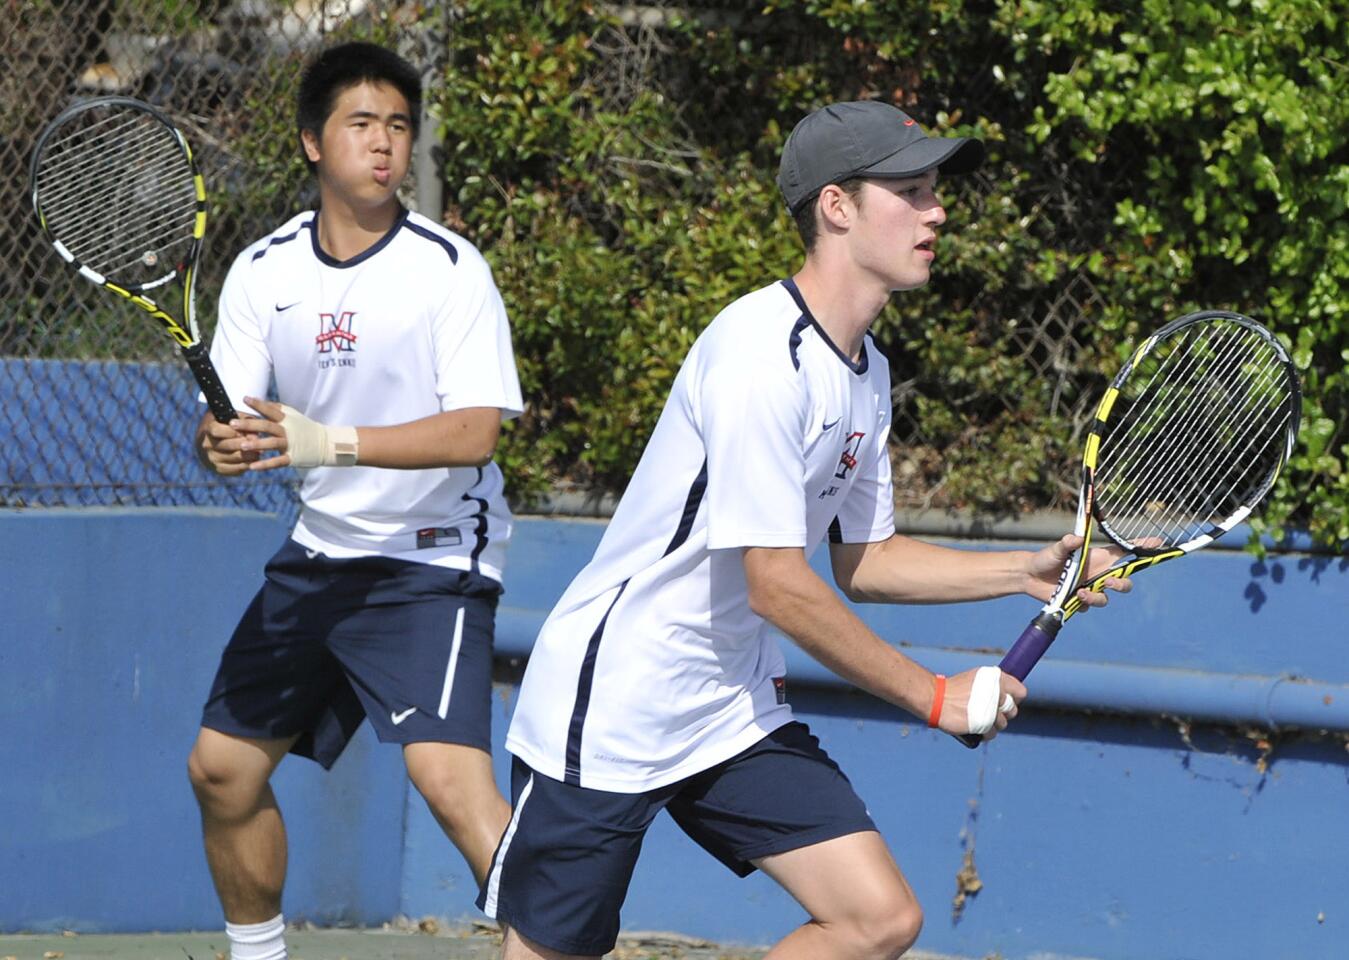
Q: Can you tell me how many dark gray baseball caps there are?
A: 1